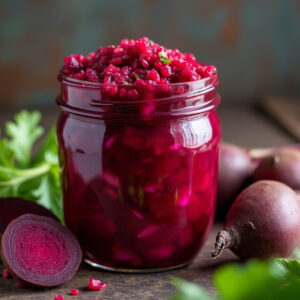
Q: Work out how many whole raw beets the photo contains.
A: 3